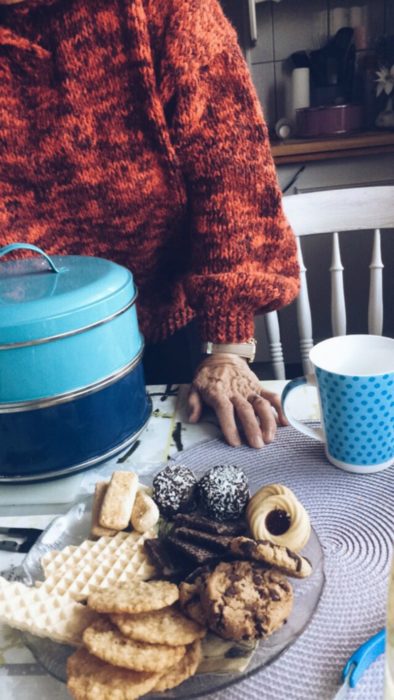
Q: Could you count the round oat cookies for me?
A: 5